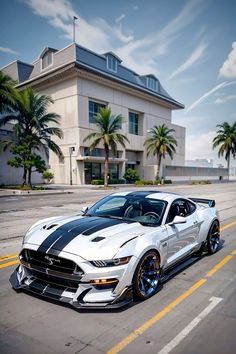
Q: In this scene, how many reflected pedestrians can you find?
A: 0